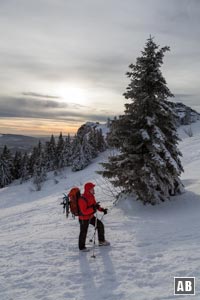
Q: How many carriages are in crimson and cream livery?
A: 0